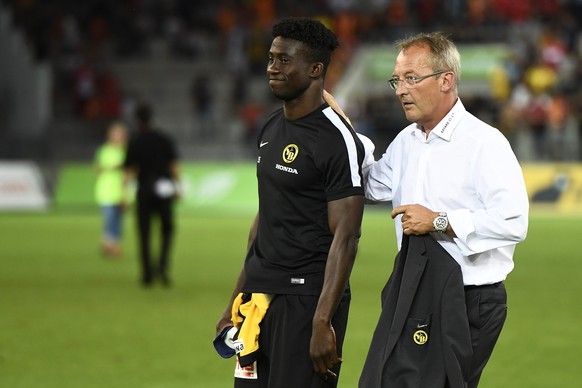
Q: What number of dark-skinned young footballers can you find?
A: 1